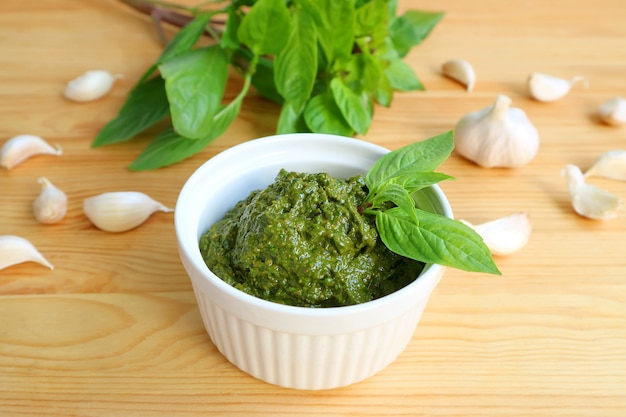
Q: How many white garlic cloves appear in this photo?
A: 11